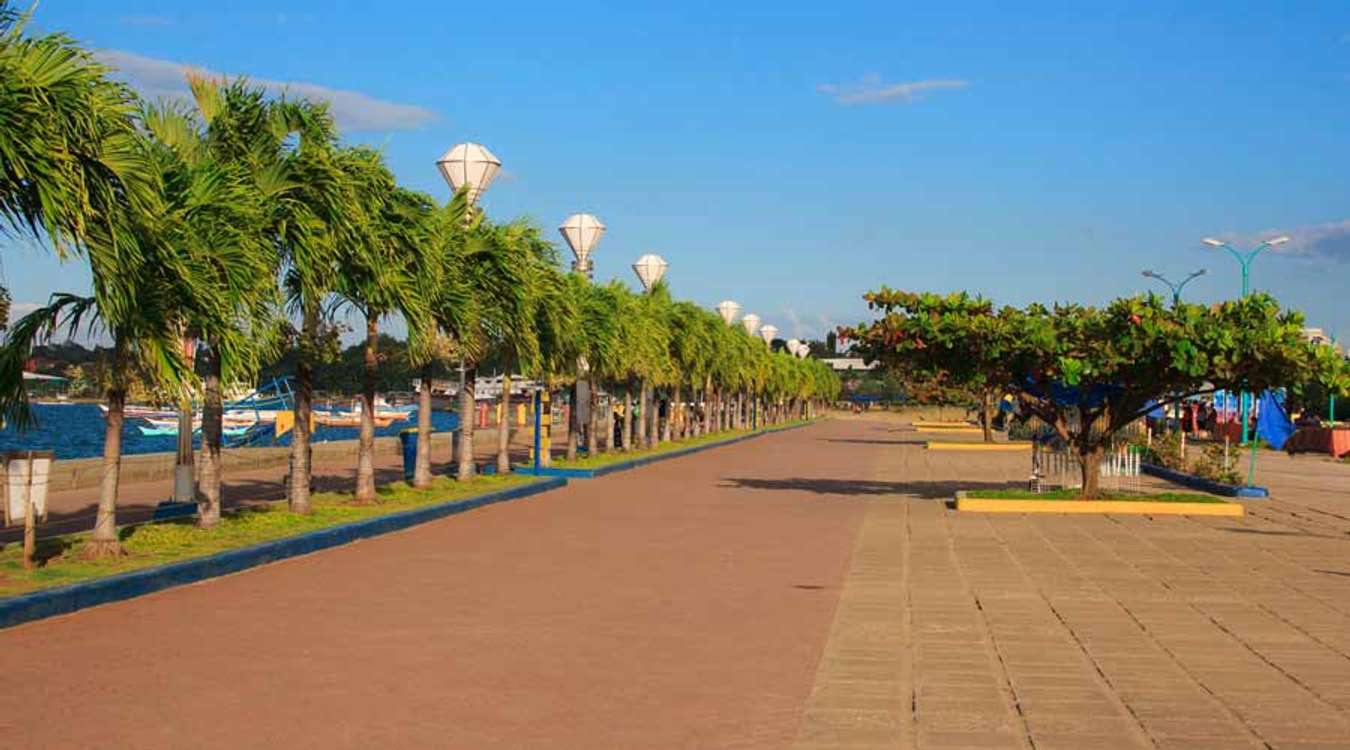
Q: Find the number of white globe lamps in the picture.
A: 8